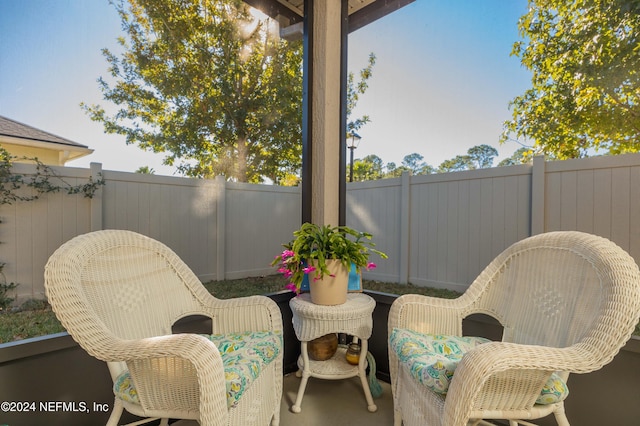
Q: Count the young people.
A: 0